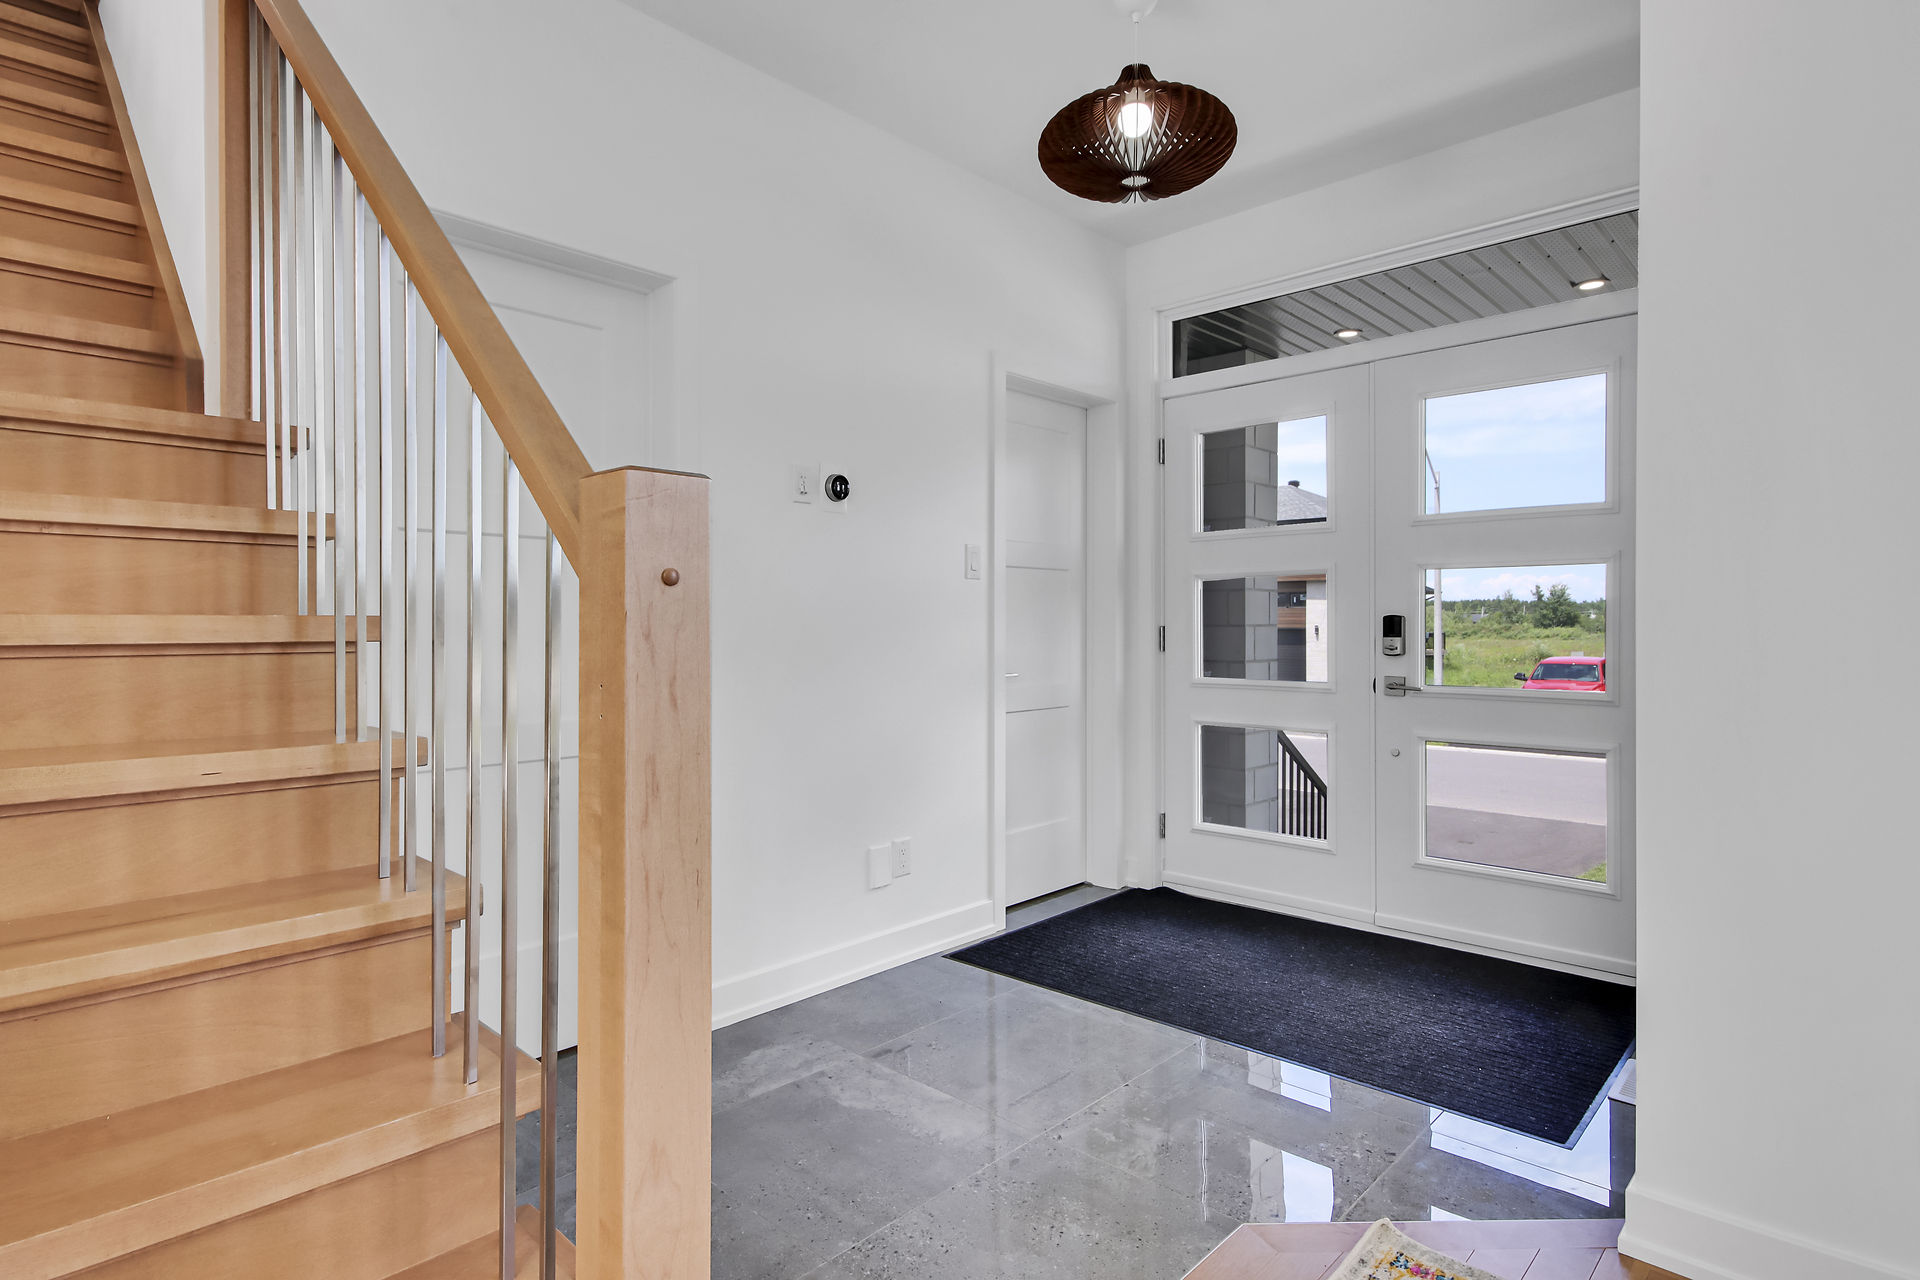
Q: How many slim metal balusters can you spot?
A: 13